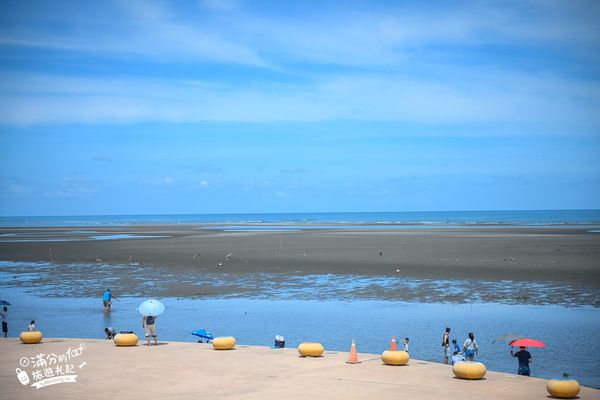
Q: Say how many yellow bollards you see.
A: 7